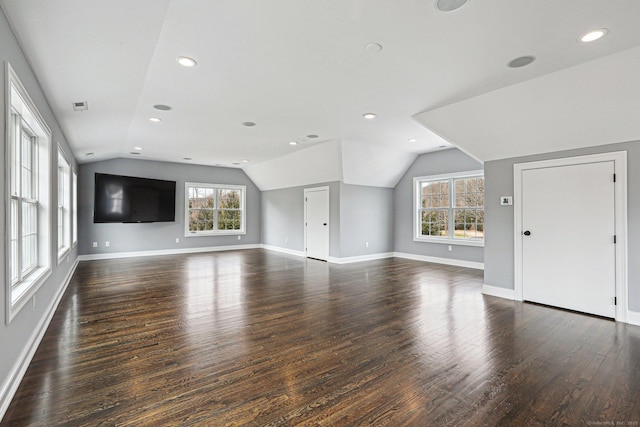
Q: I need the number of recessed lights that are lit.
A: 8